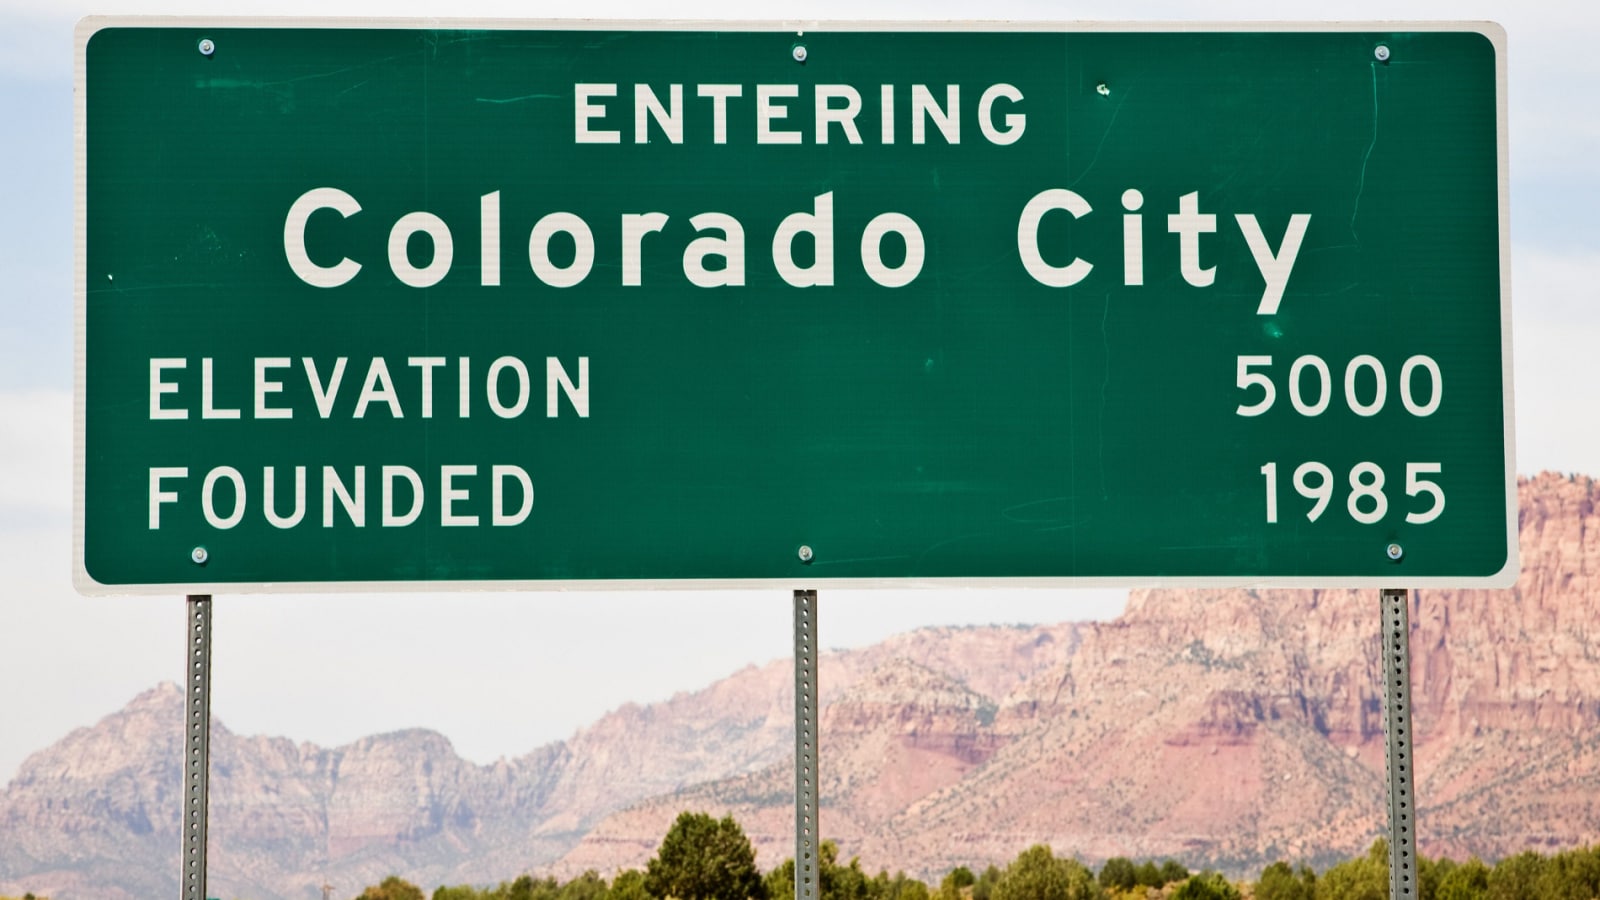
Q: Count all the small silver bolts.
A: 6